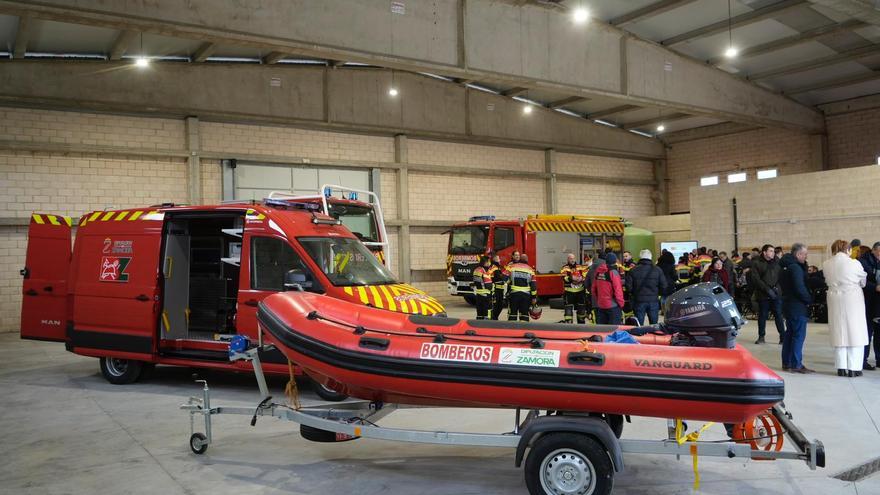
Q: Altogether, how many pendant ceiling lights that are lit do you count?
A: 6